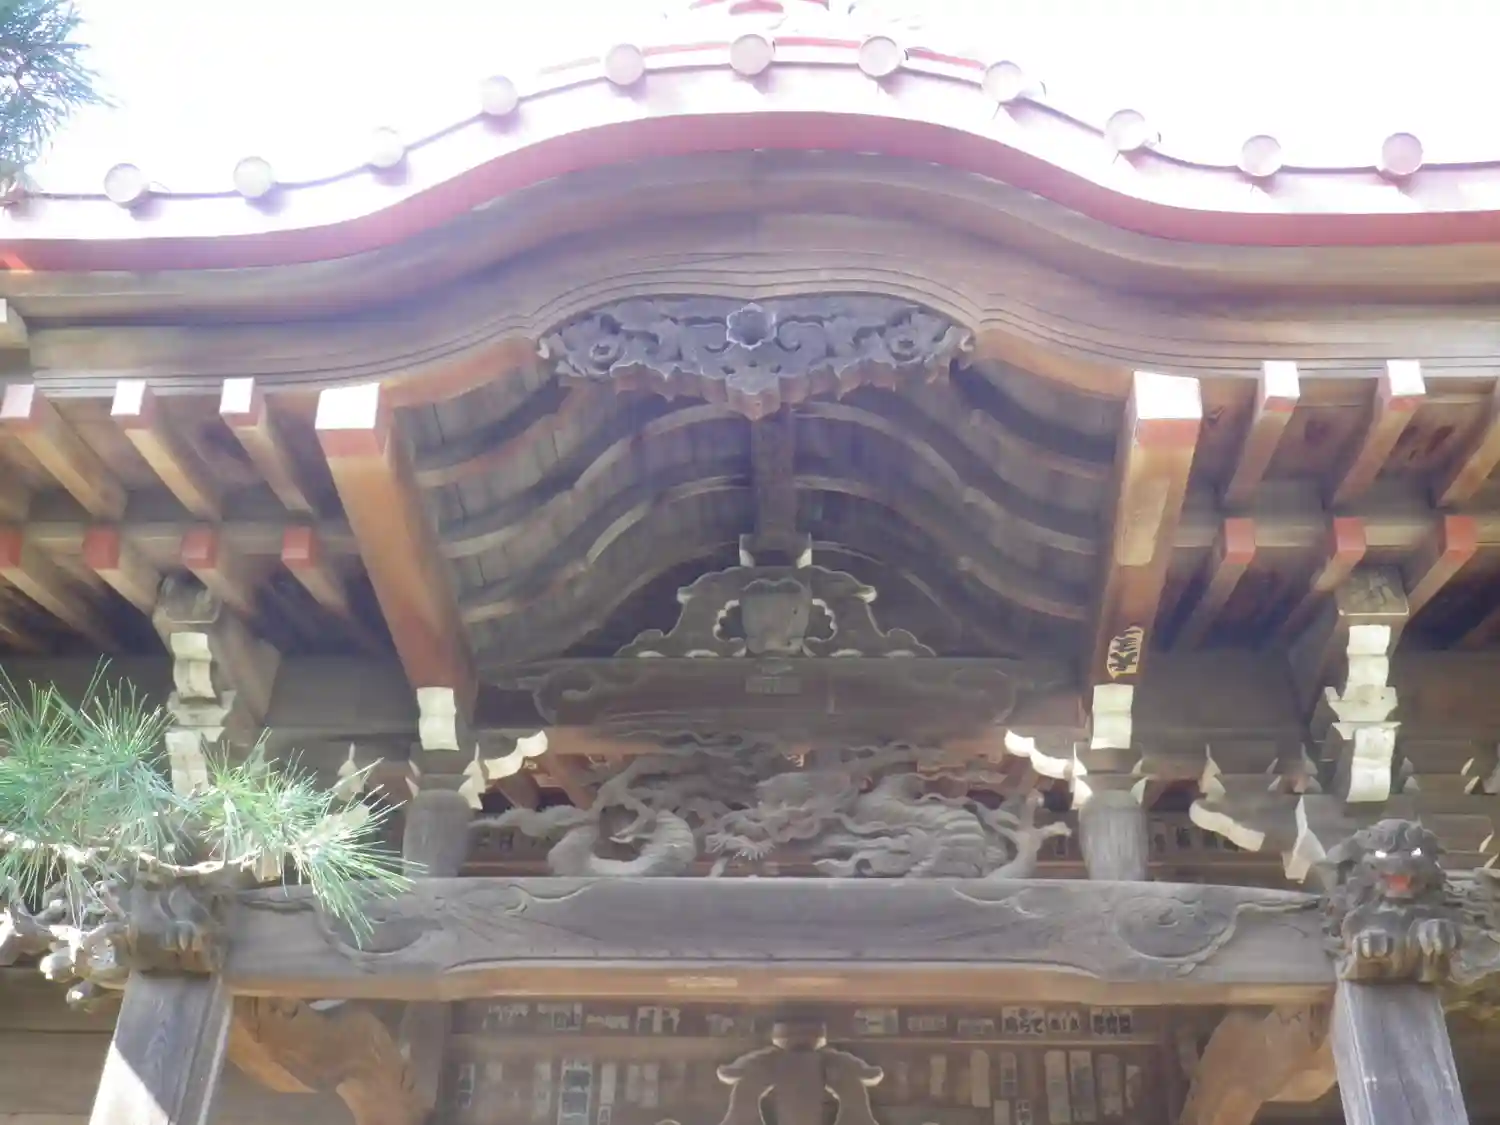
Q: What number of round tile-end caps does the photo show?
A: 11